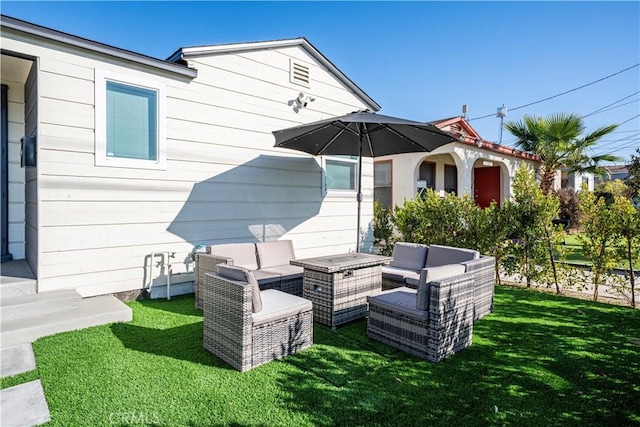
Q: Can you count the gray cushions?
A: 12